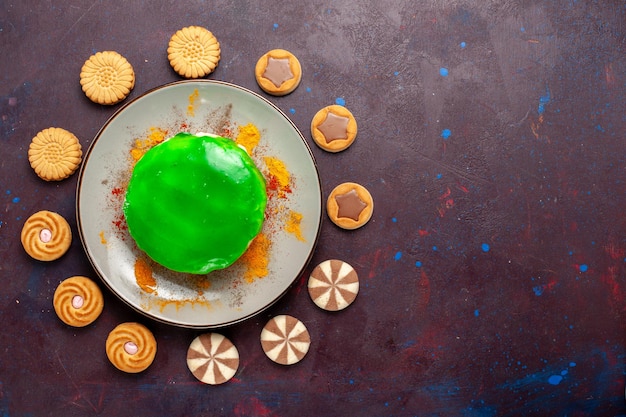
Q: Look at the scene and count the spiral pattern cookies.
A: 3